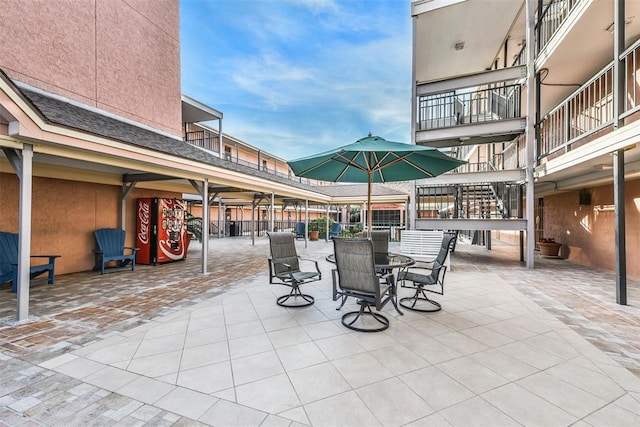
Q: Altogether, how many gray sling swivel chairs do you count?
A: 4